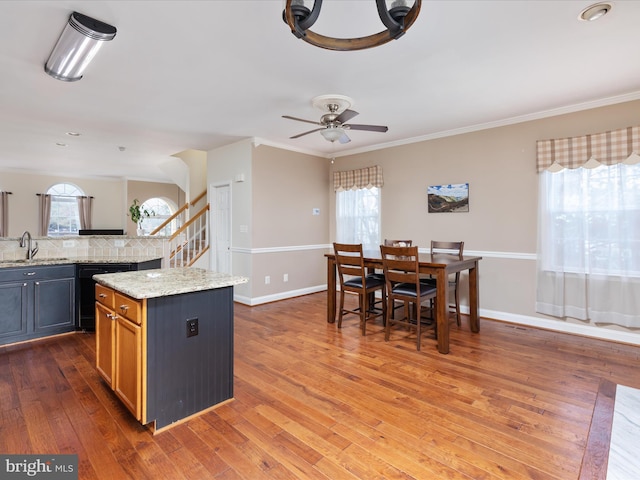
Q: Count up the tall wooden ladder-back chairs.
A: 4